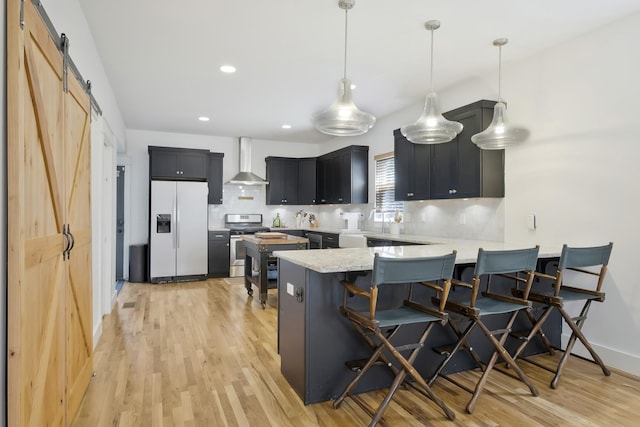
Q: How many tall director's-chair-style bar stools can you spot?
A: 3